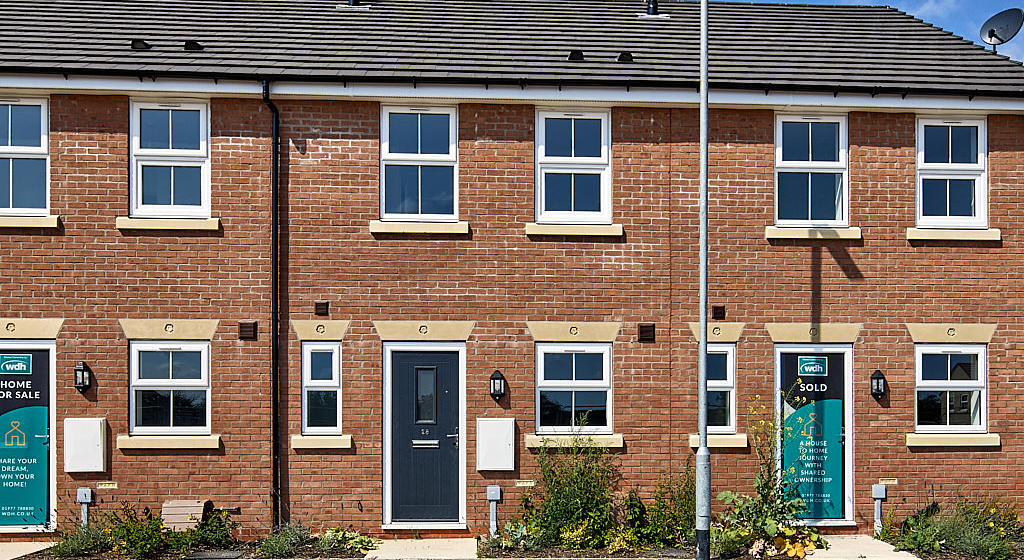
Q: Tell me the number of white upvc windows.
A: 11